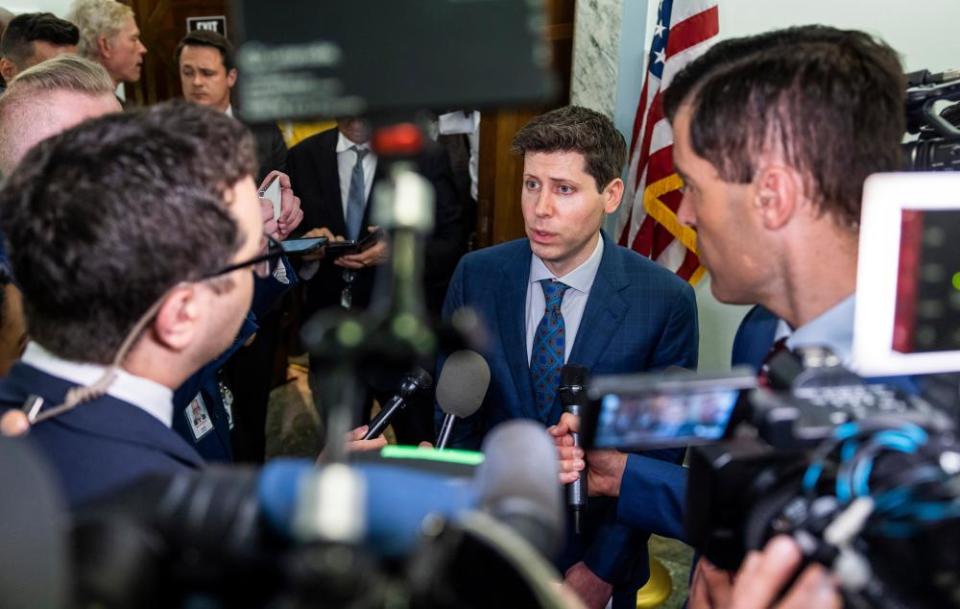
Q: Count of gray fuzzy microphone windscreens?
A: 2